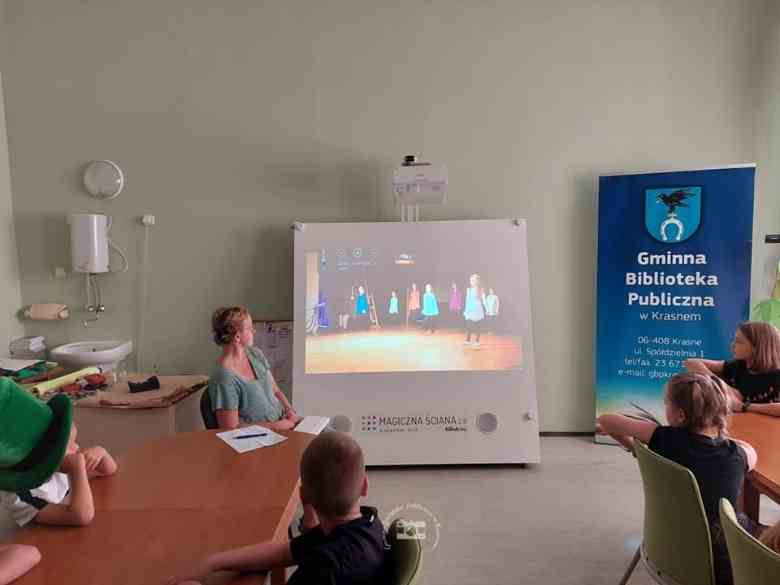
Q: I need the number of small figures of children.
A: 7